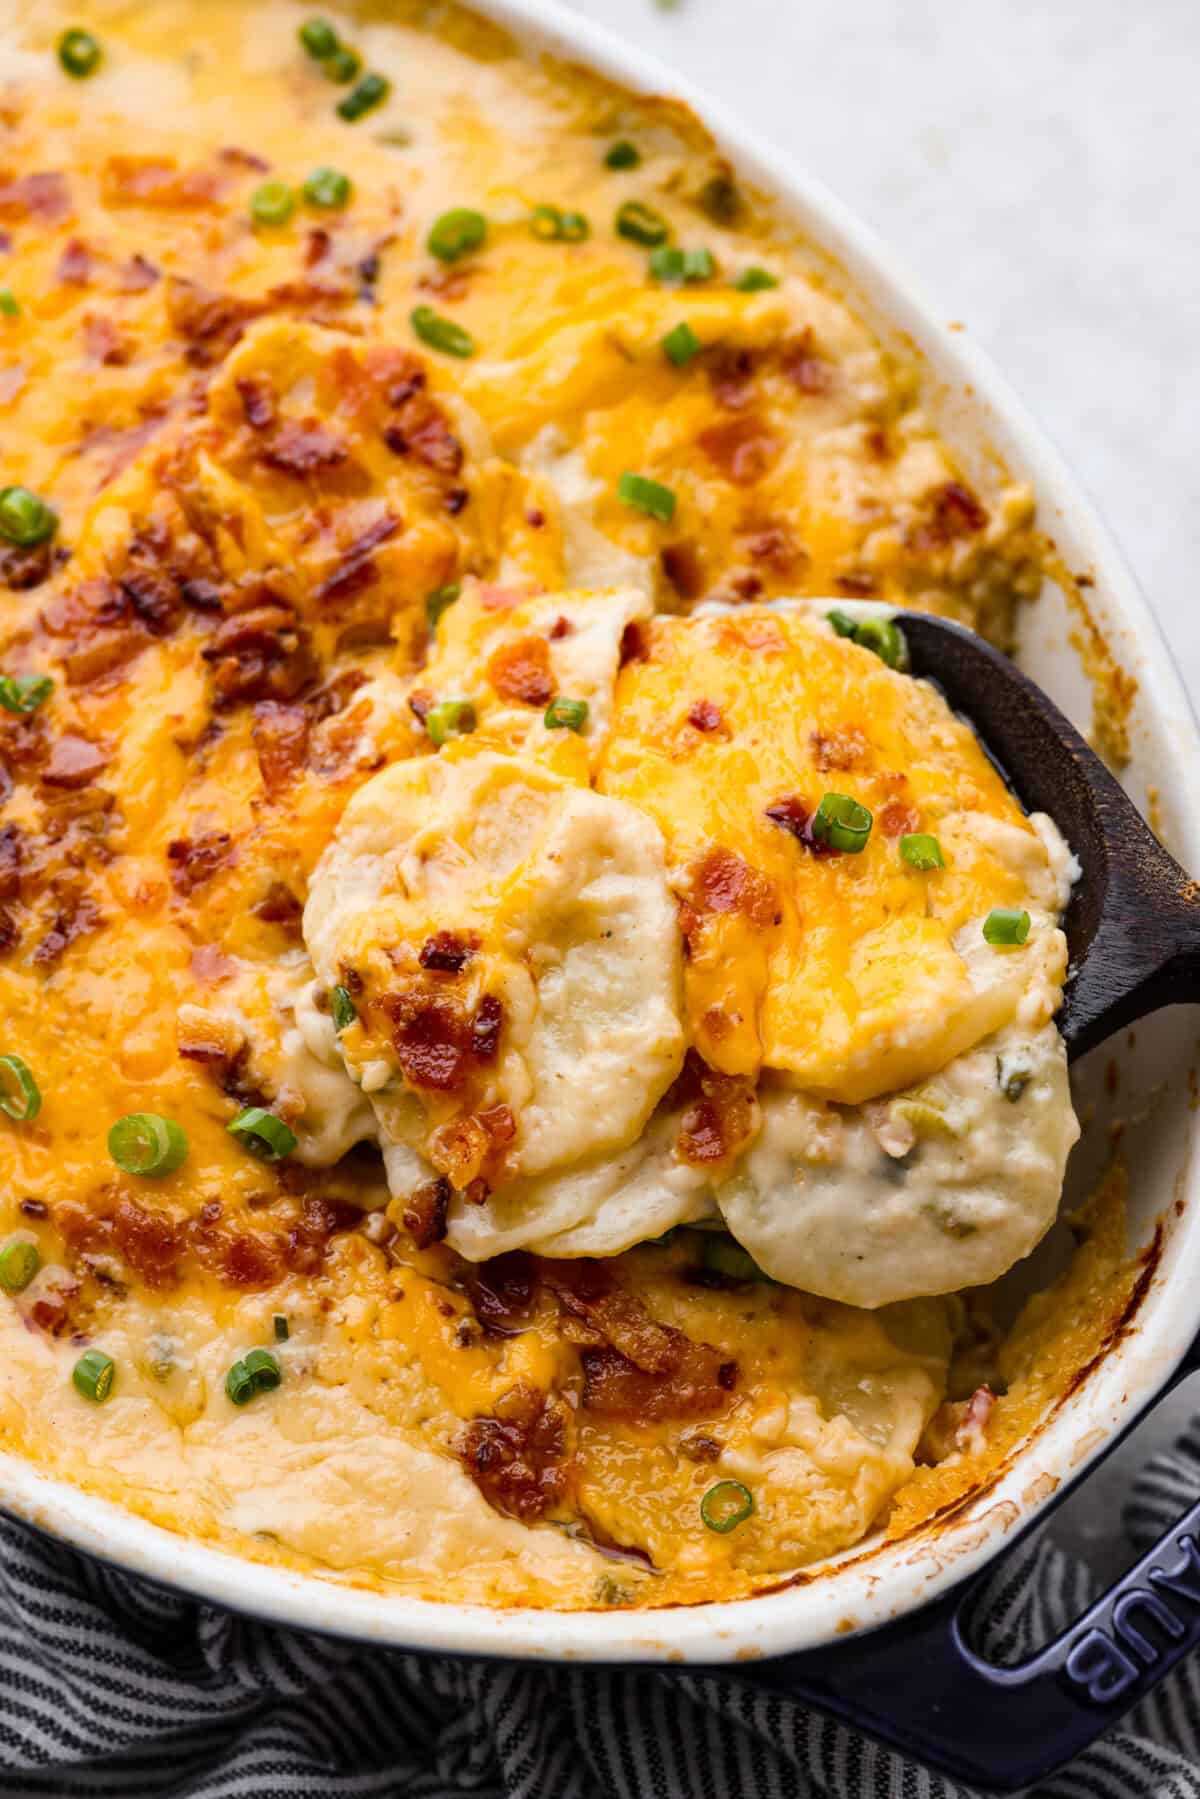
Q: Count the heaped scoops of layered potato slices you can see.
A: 1